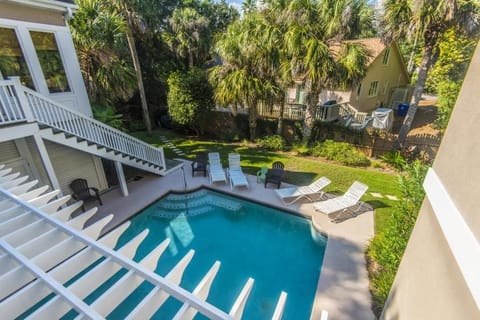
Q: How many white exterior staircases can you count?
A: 1